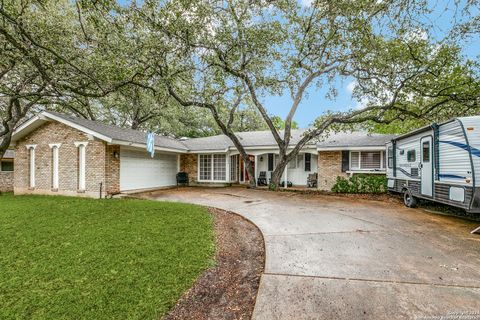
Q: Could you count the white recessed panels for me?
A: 3